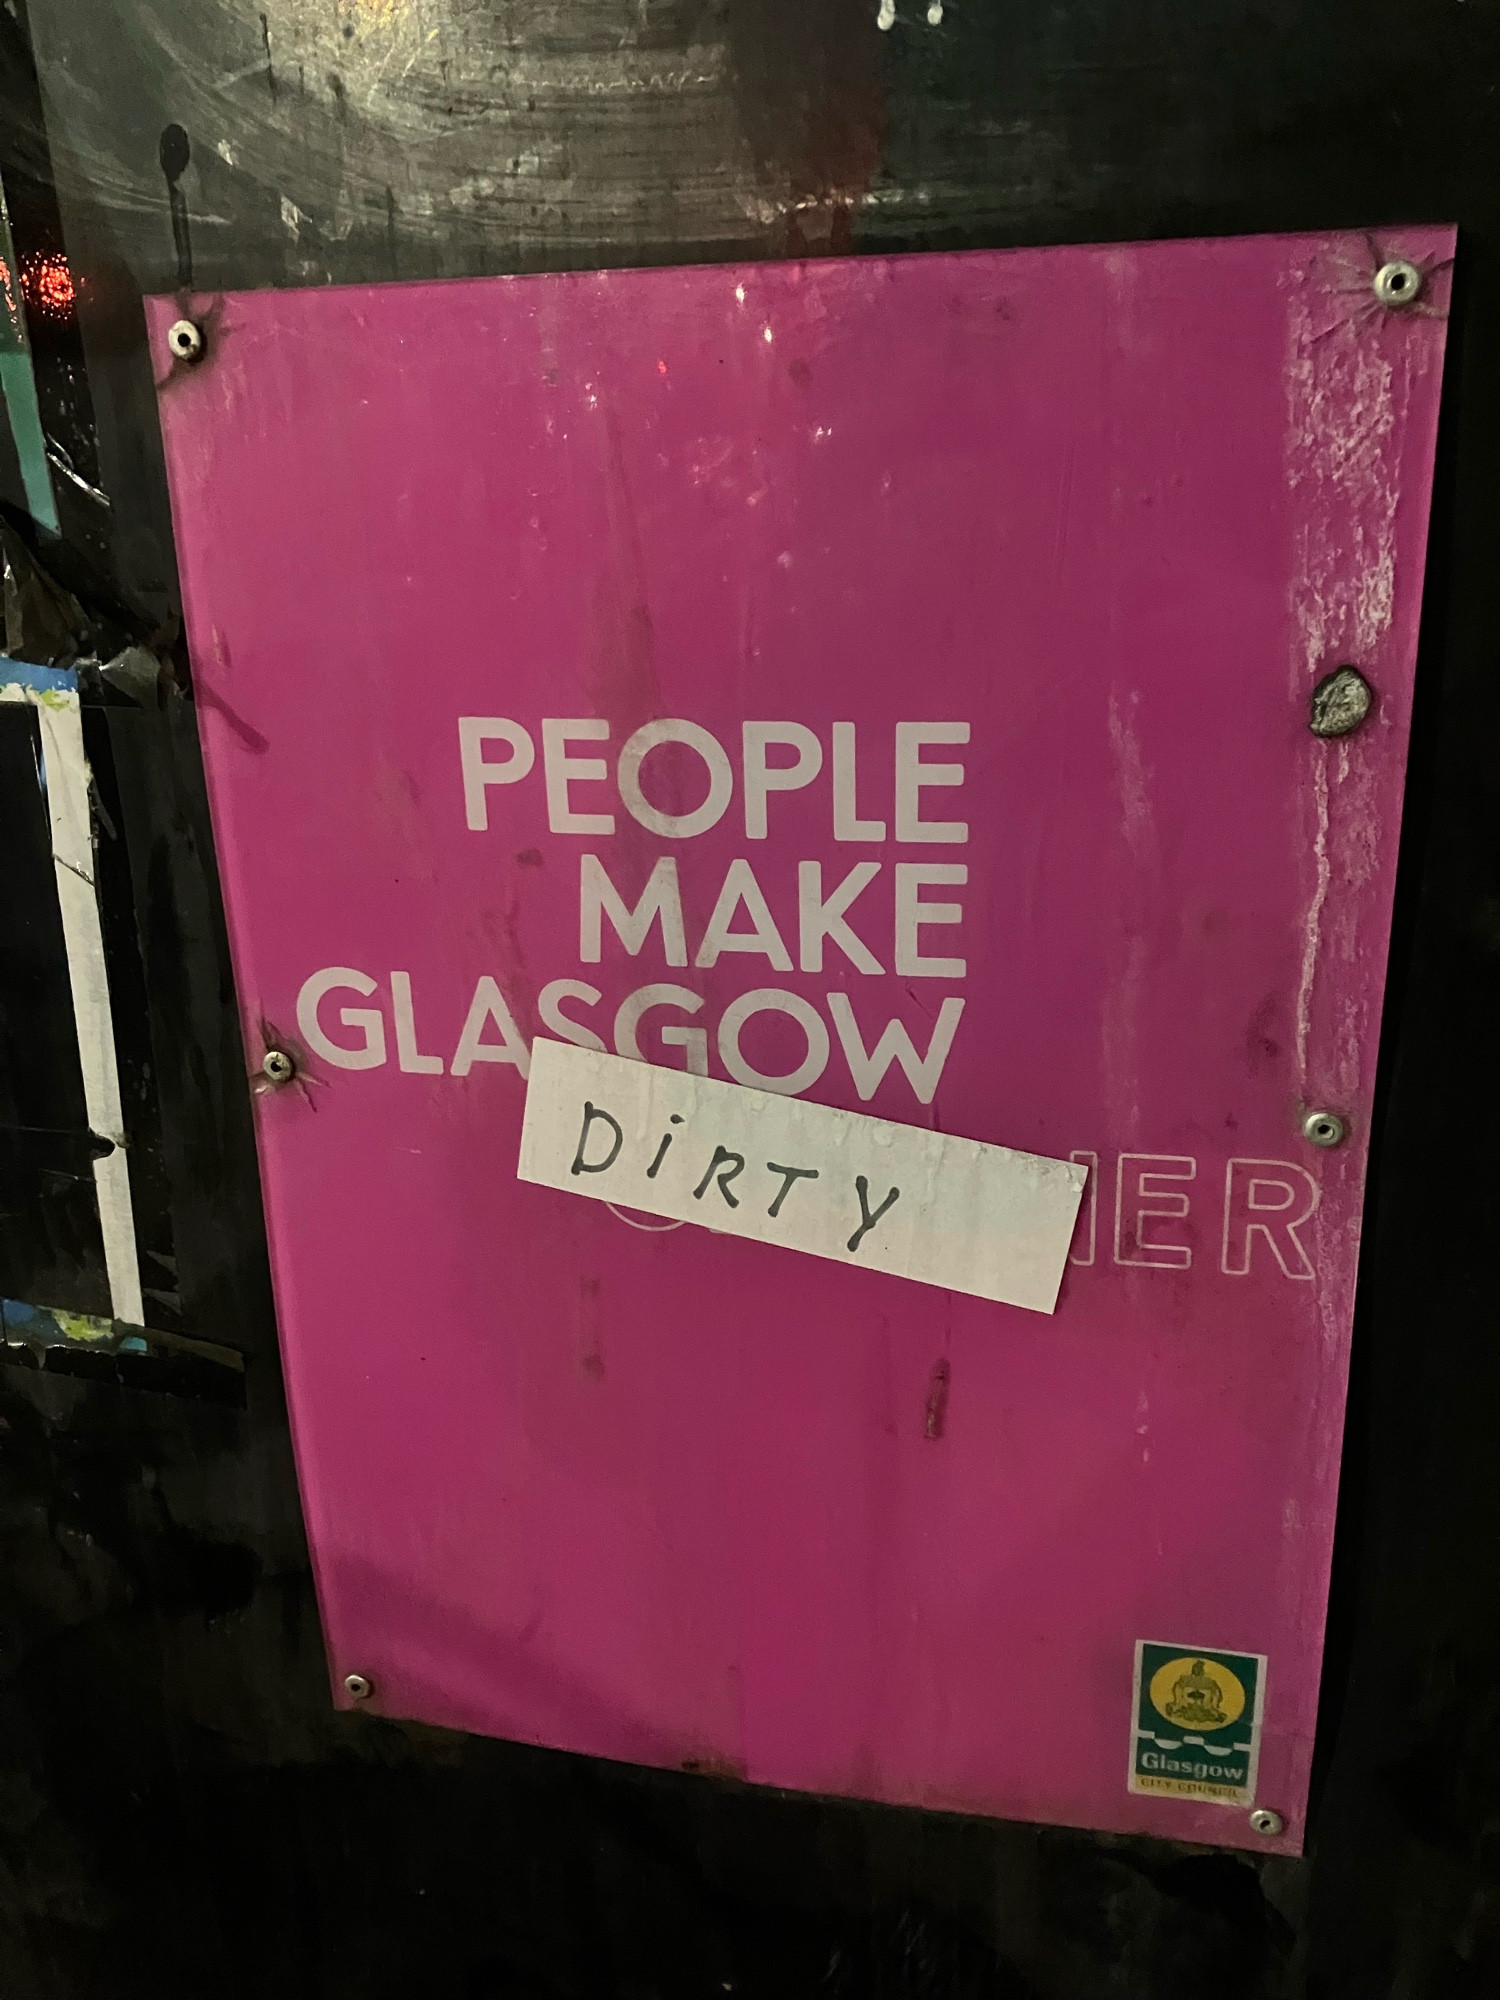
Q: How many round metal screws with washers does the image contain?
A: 6